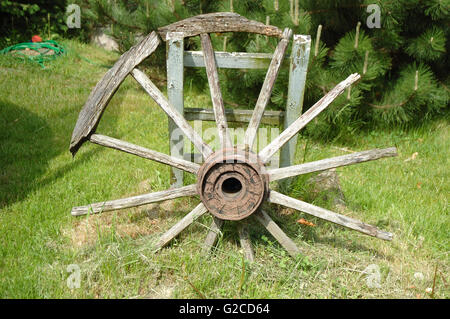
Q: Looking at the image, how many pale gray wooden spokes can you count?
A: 12